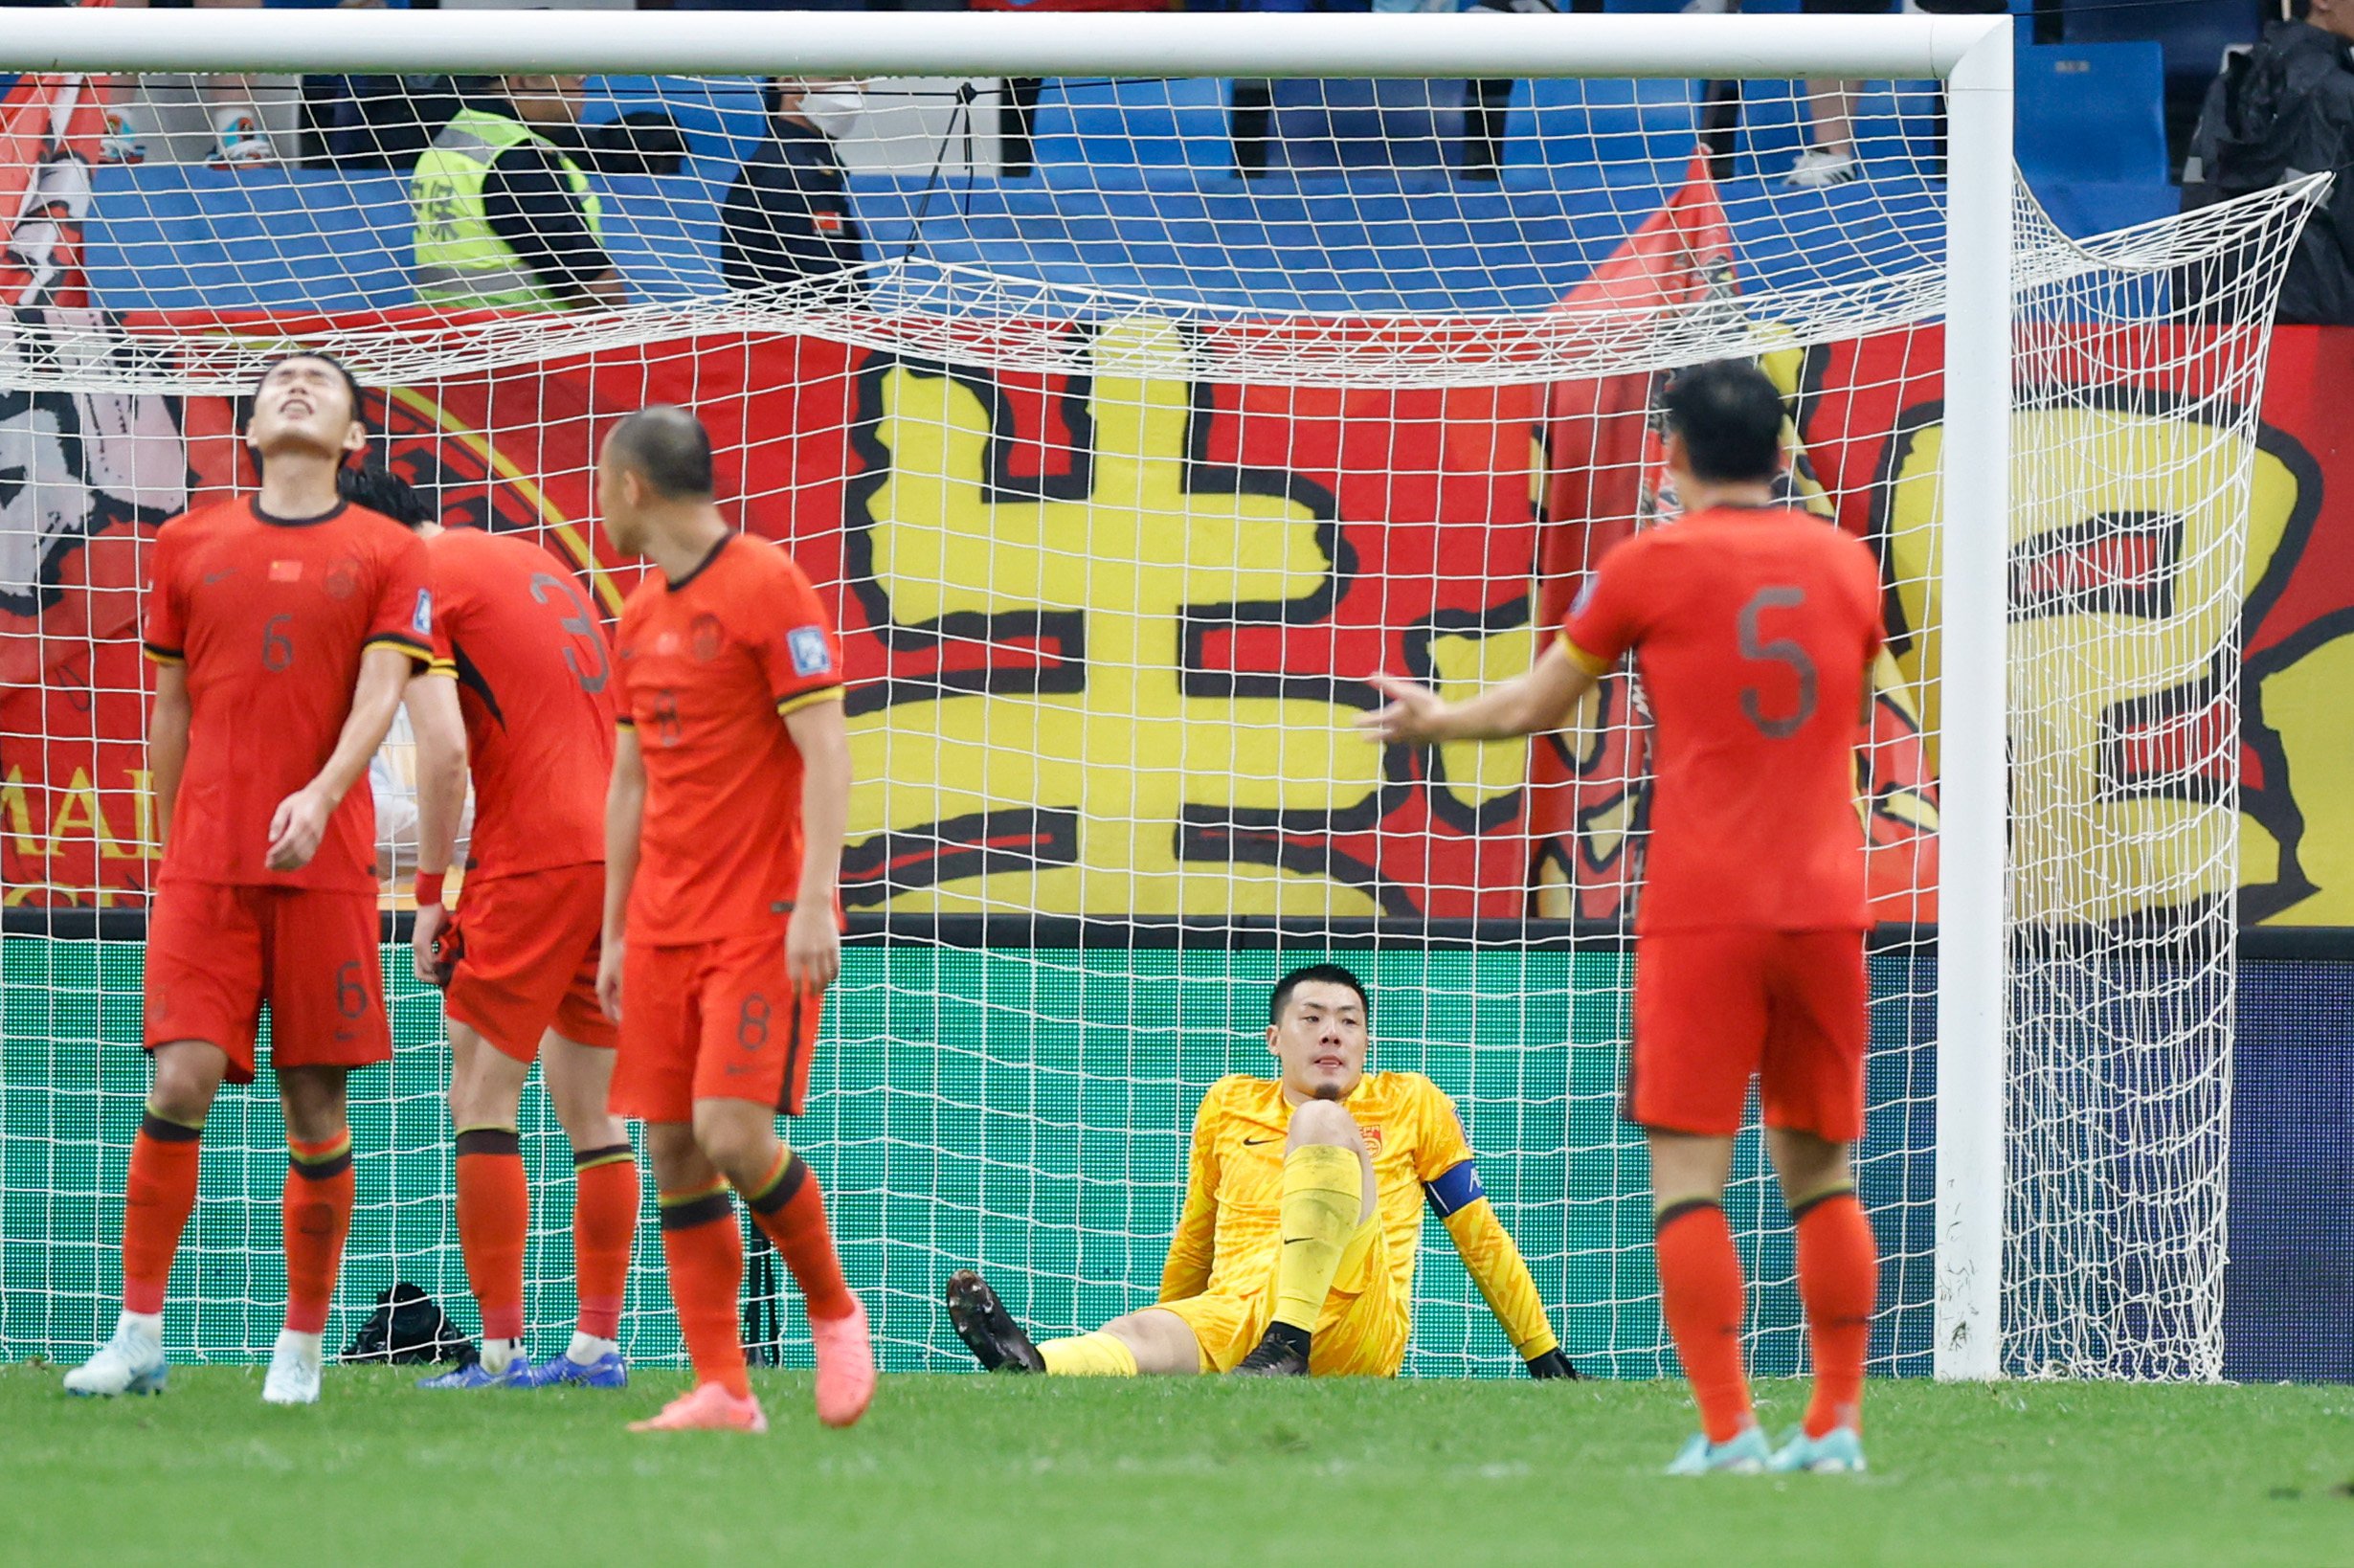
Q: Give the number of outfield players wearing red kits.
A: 4